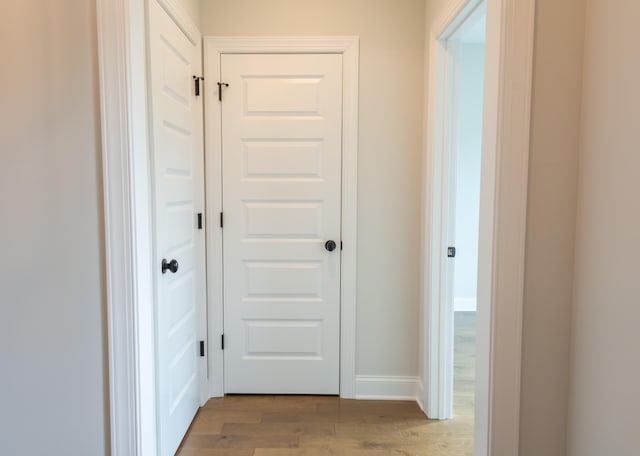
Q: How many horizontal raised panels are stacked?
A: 5